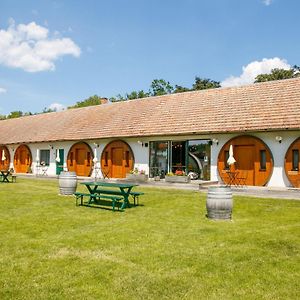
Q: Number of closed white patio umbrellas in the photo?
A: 5